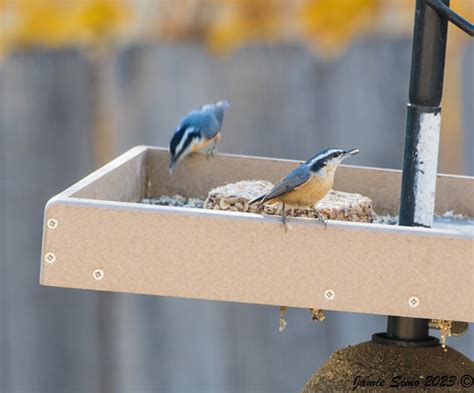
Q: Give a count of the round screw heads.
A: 5